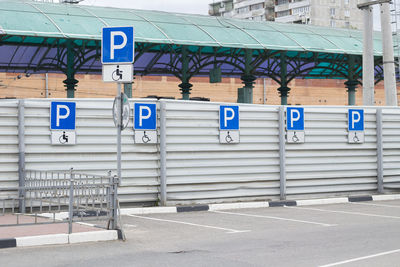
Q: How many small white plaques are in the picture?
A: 6